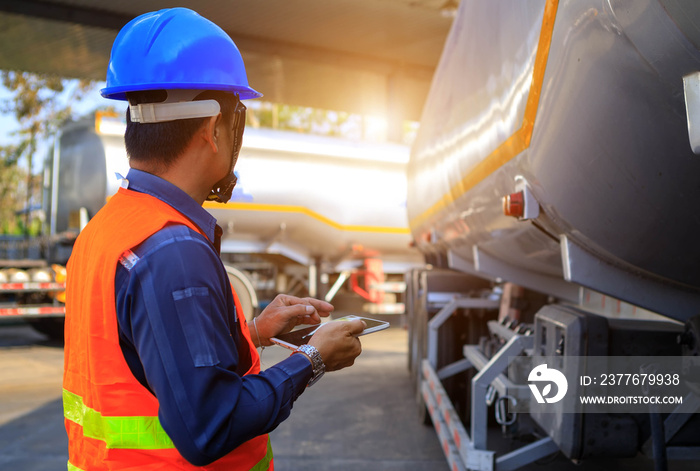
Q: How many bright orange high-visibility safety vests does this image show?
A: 1